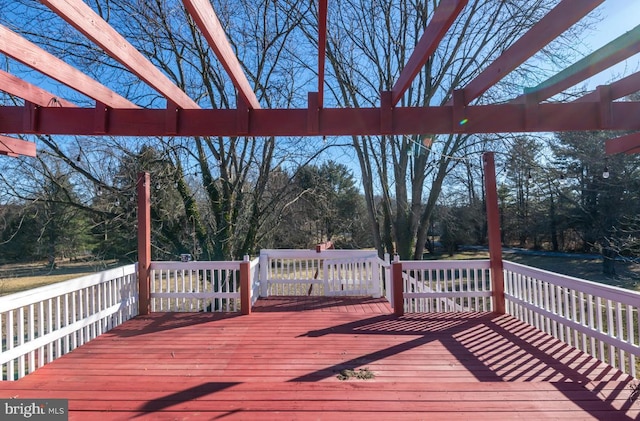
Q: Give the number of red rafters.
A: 9